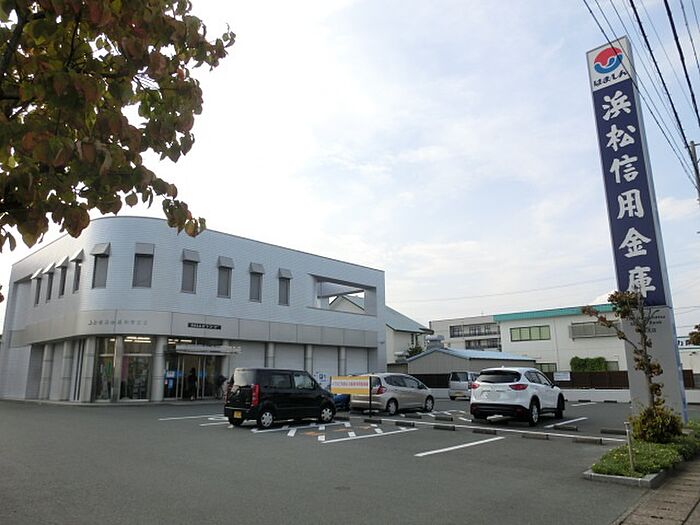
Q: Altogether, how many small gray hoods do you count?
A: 10